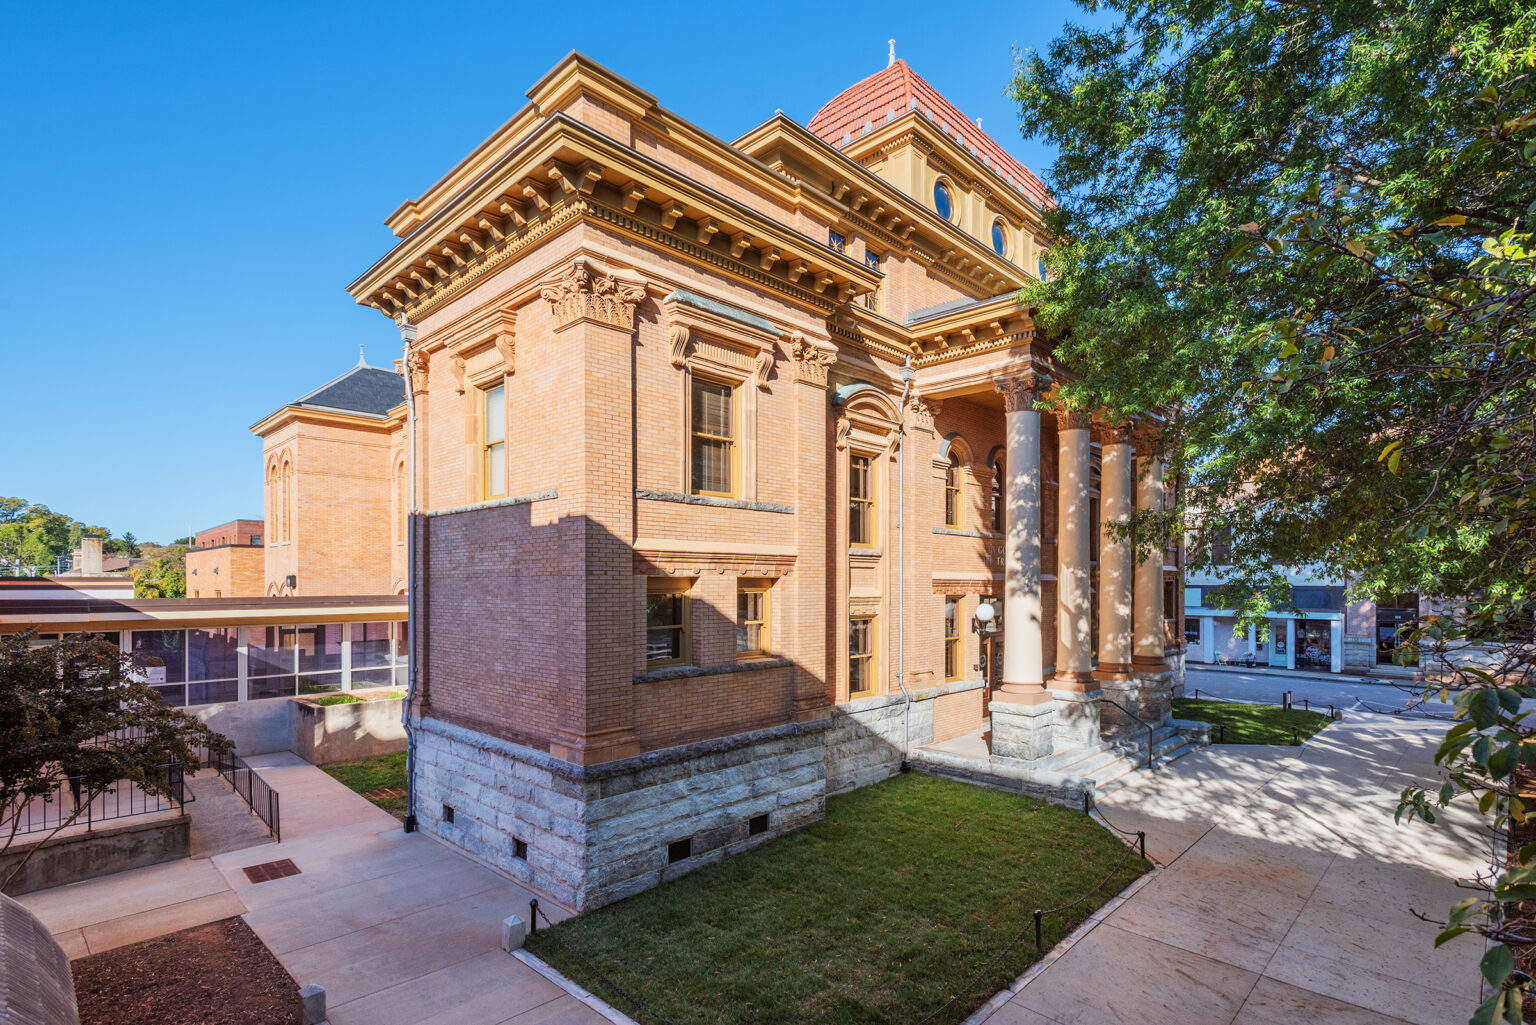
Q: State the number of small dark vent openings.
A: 4